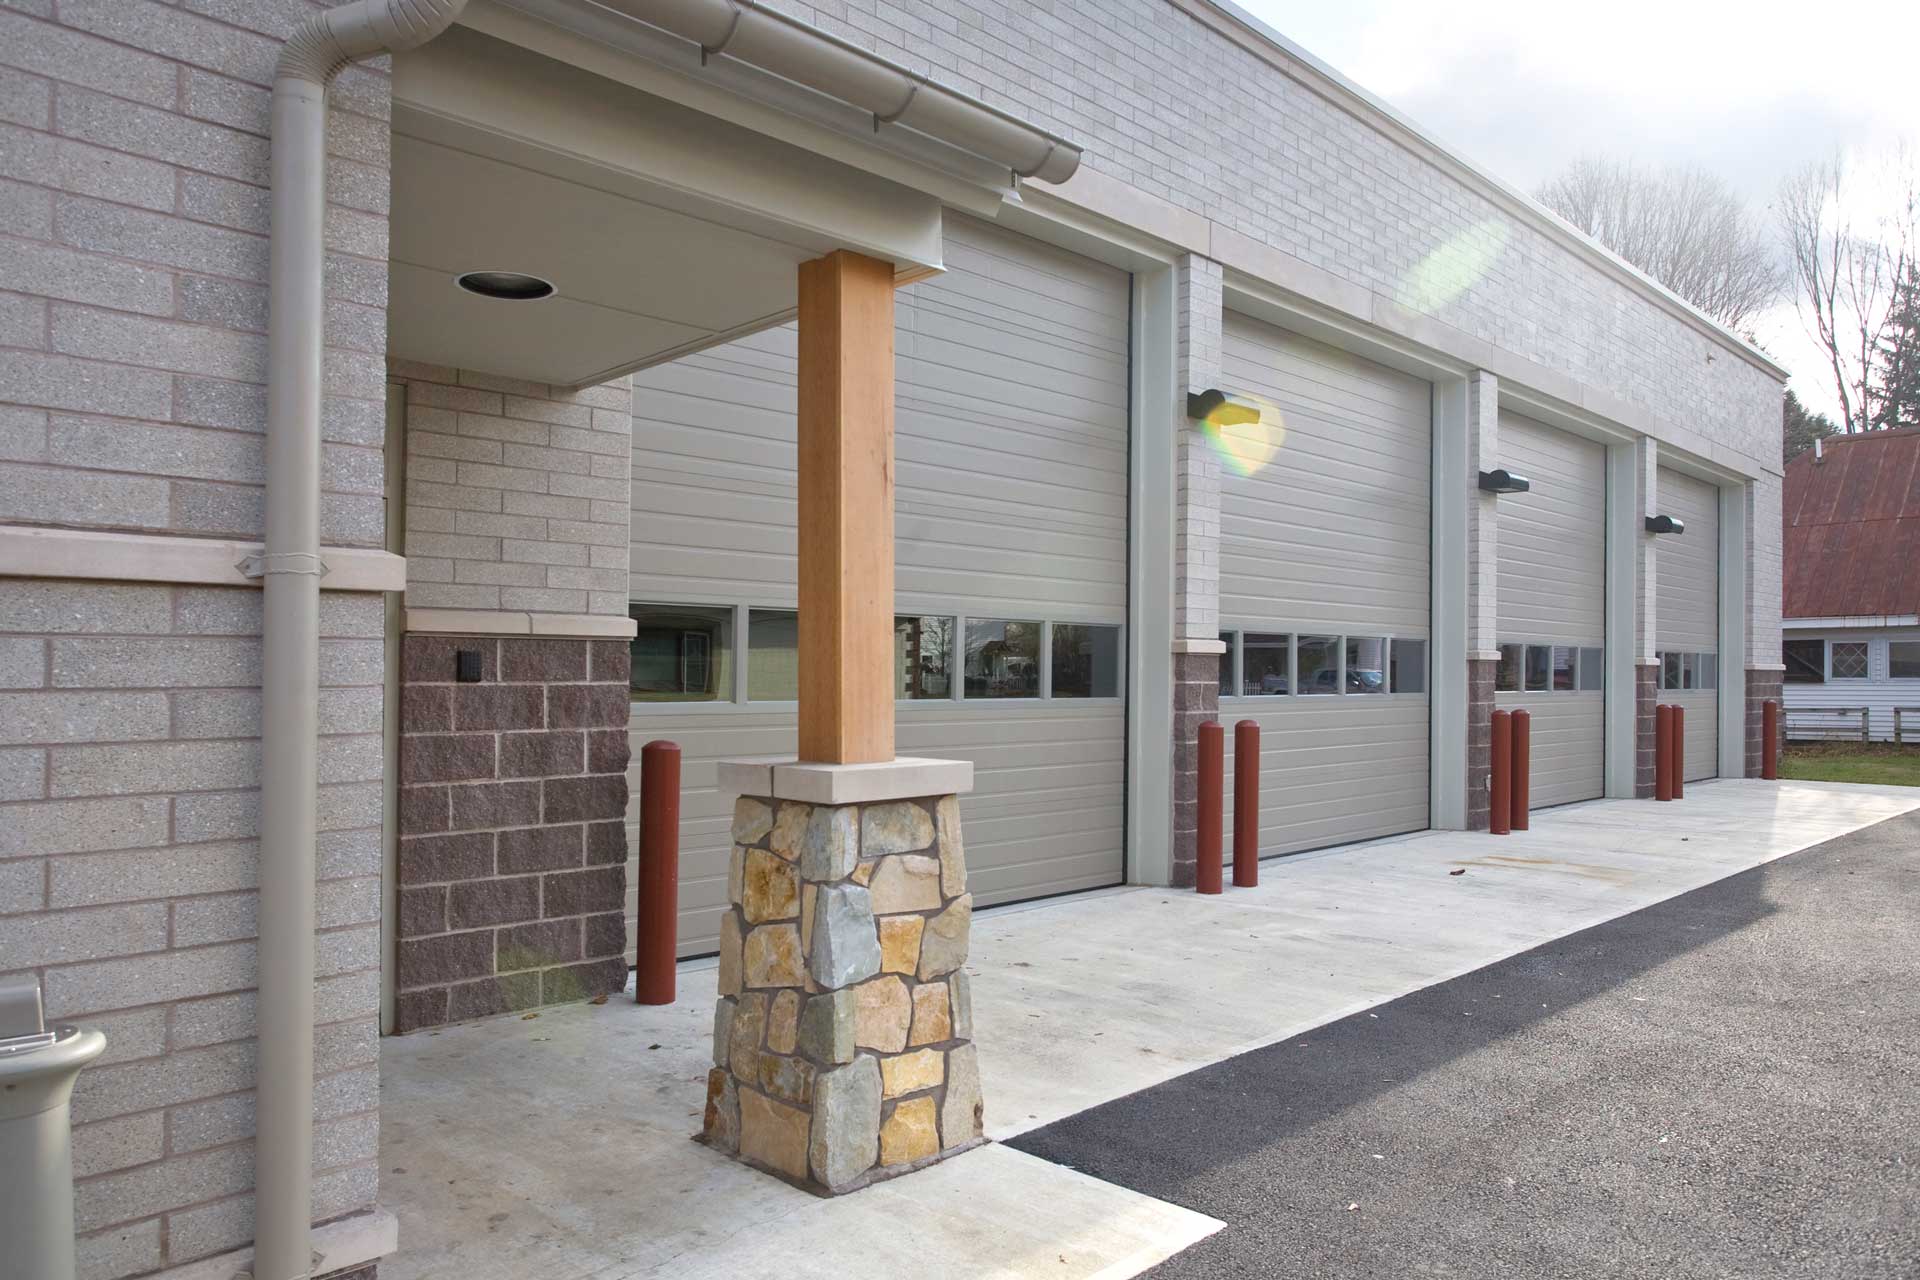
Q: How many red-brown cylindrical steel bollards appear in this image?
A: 8